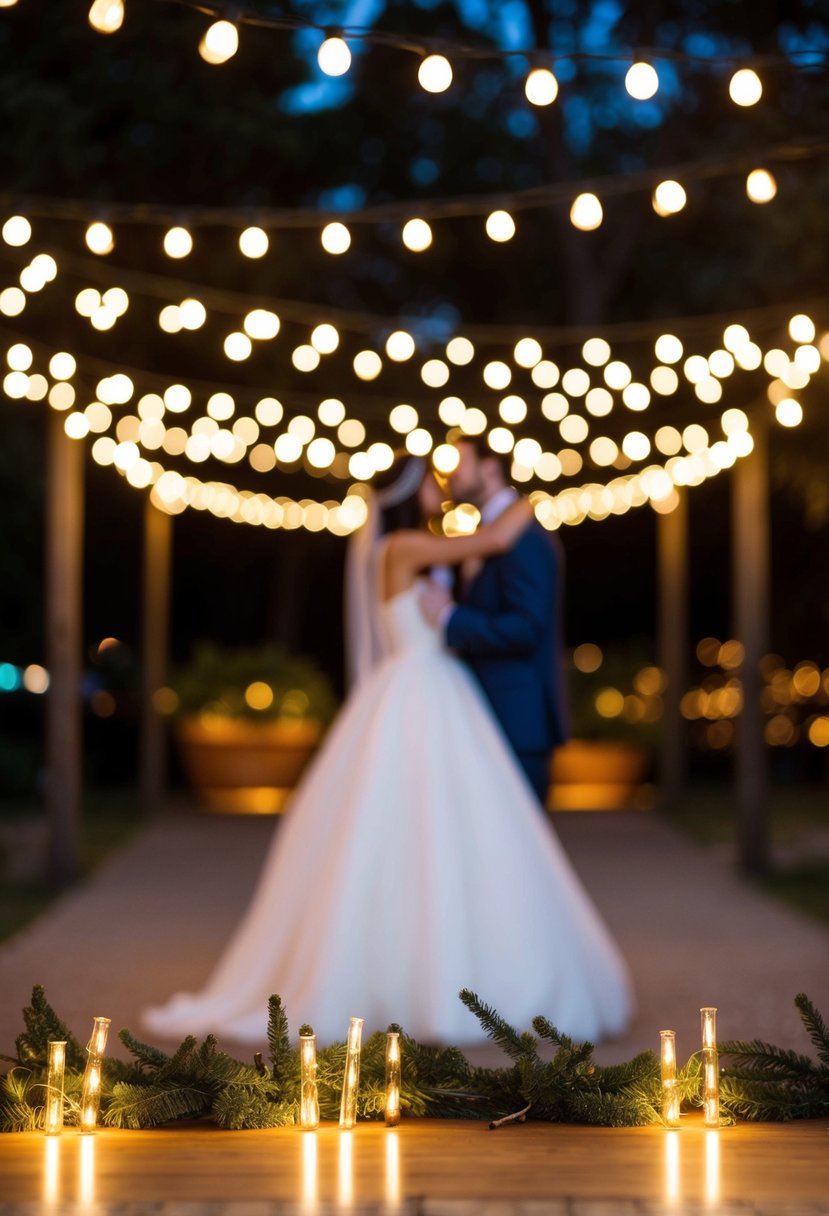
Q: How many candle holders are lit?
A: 7